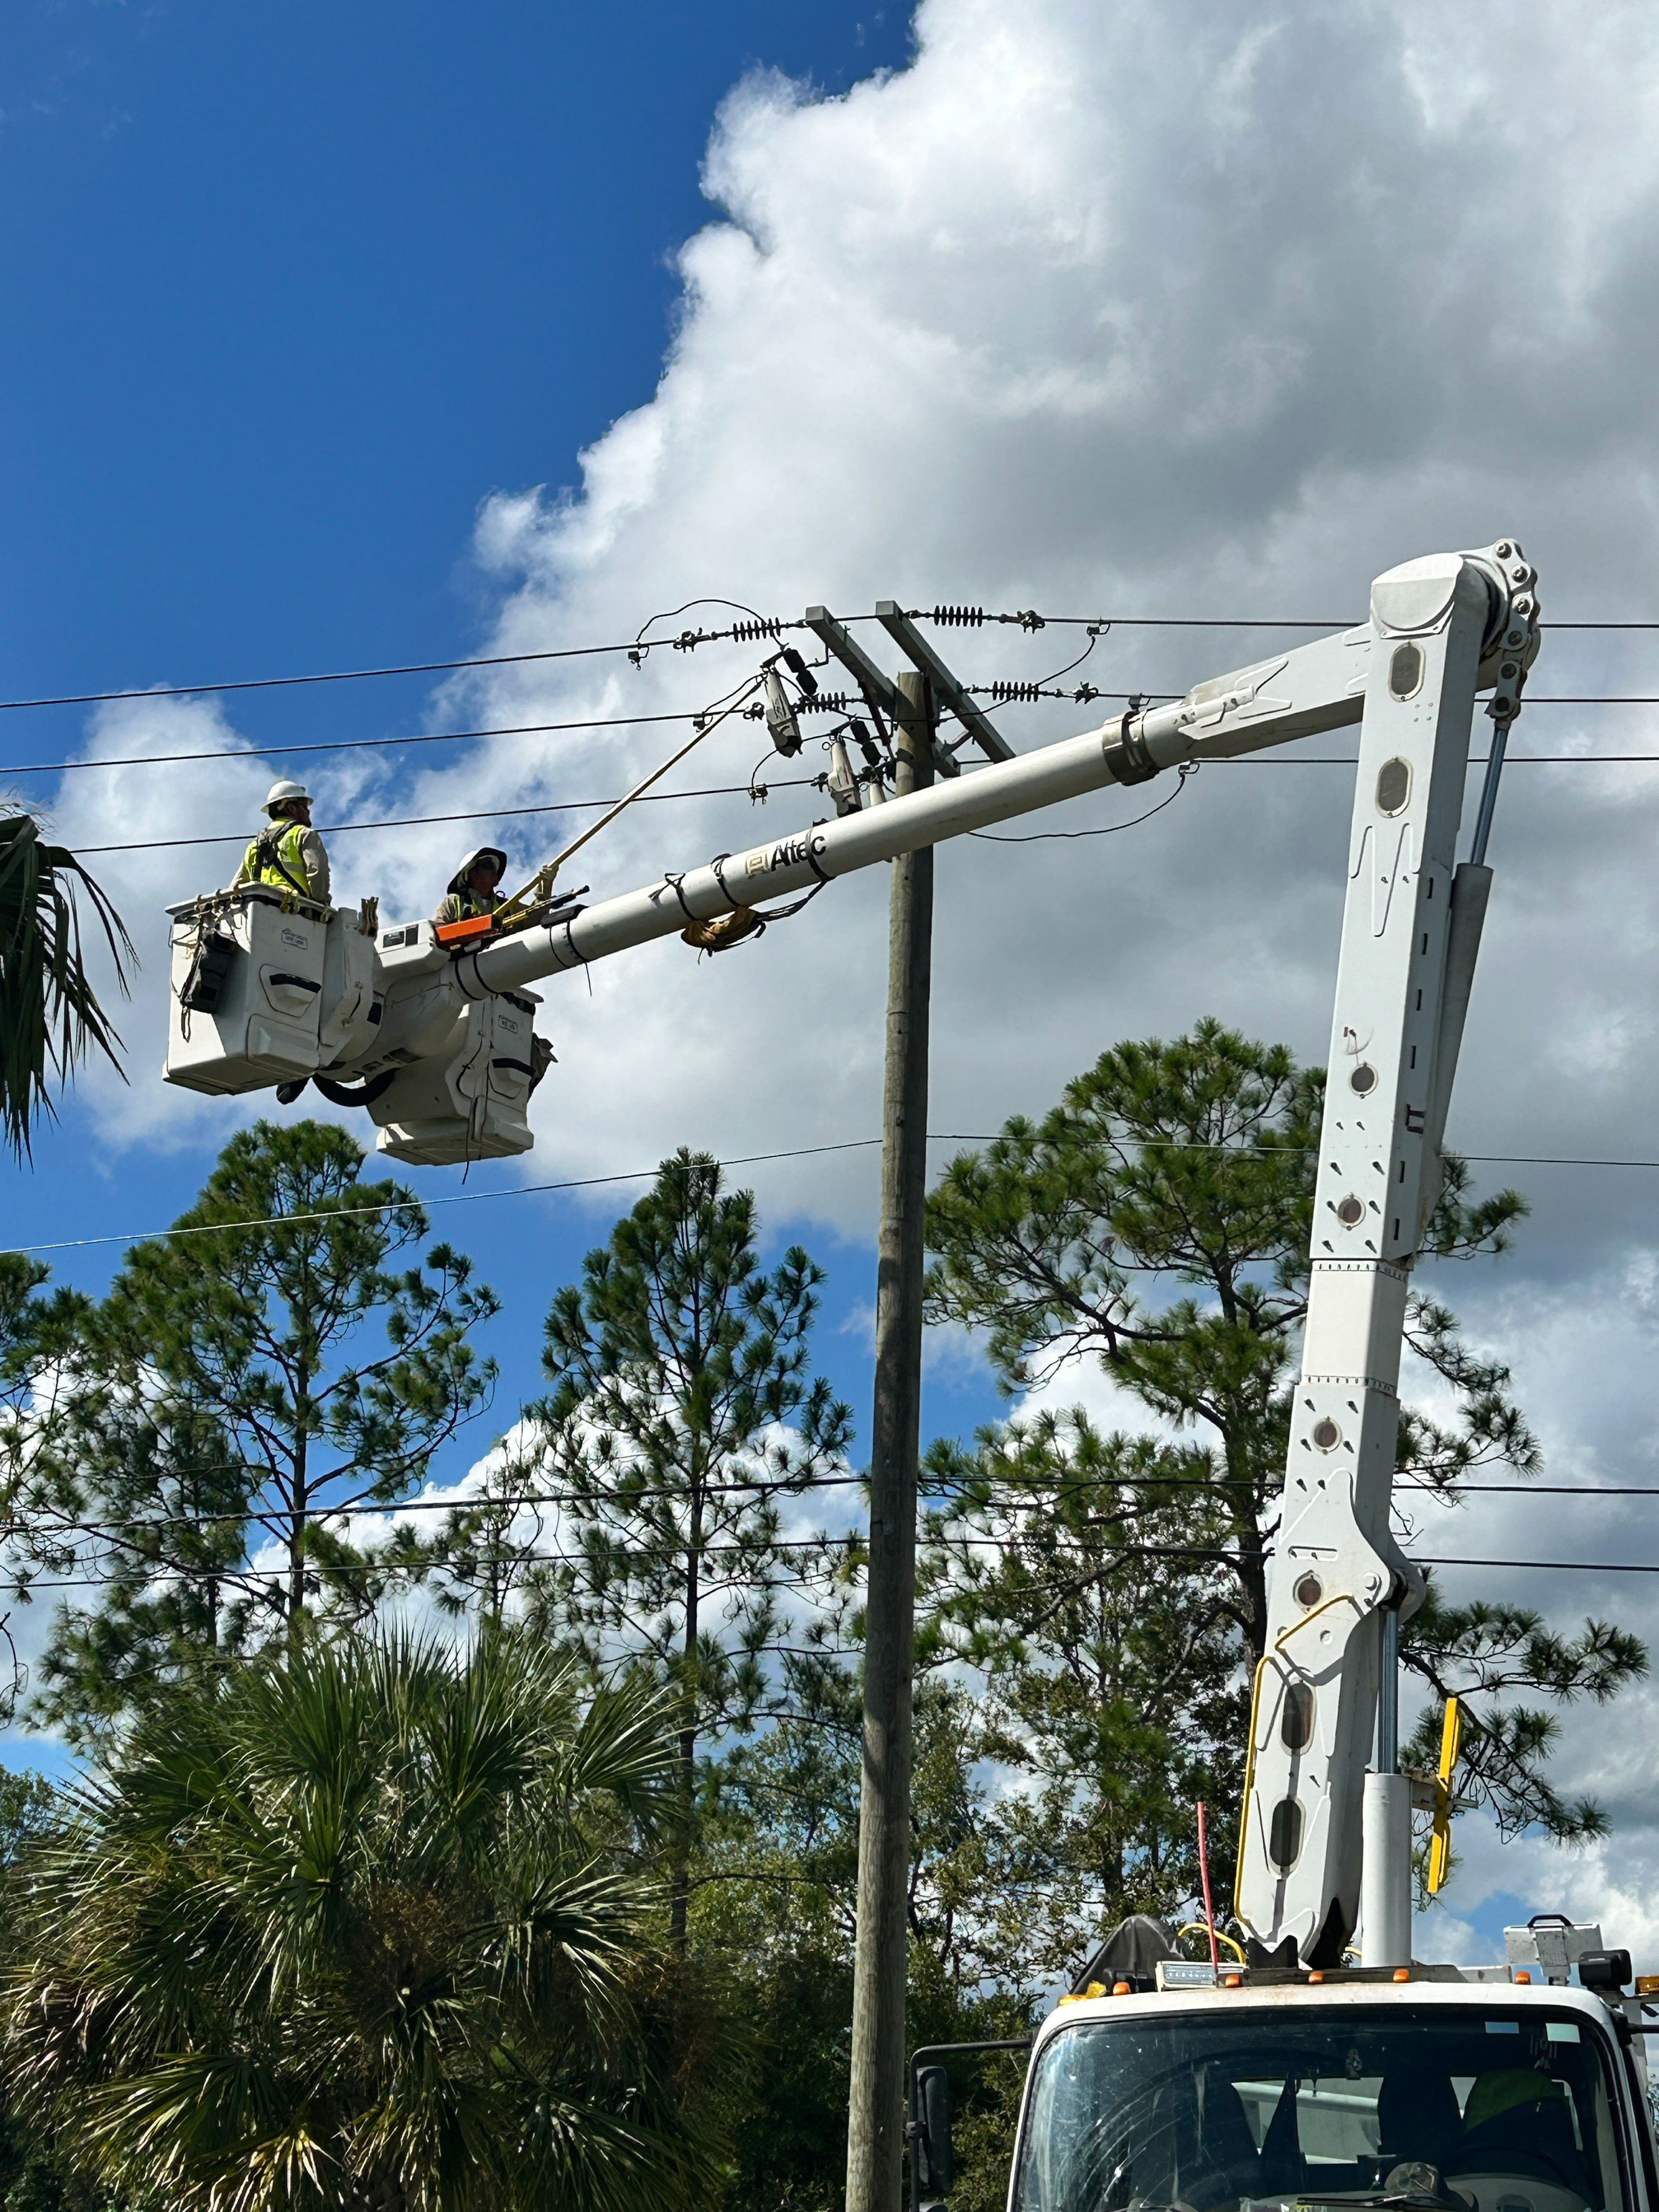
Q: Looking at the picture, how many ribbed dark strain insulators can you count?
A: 4